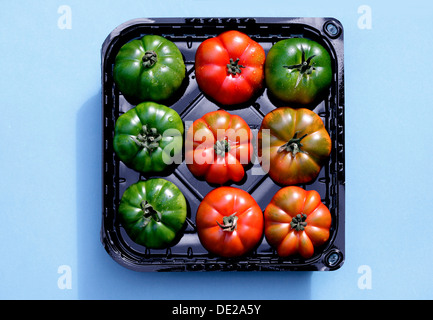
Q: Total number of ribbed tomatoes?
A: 9